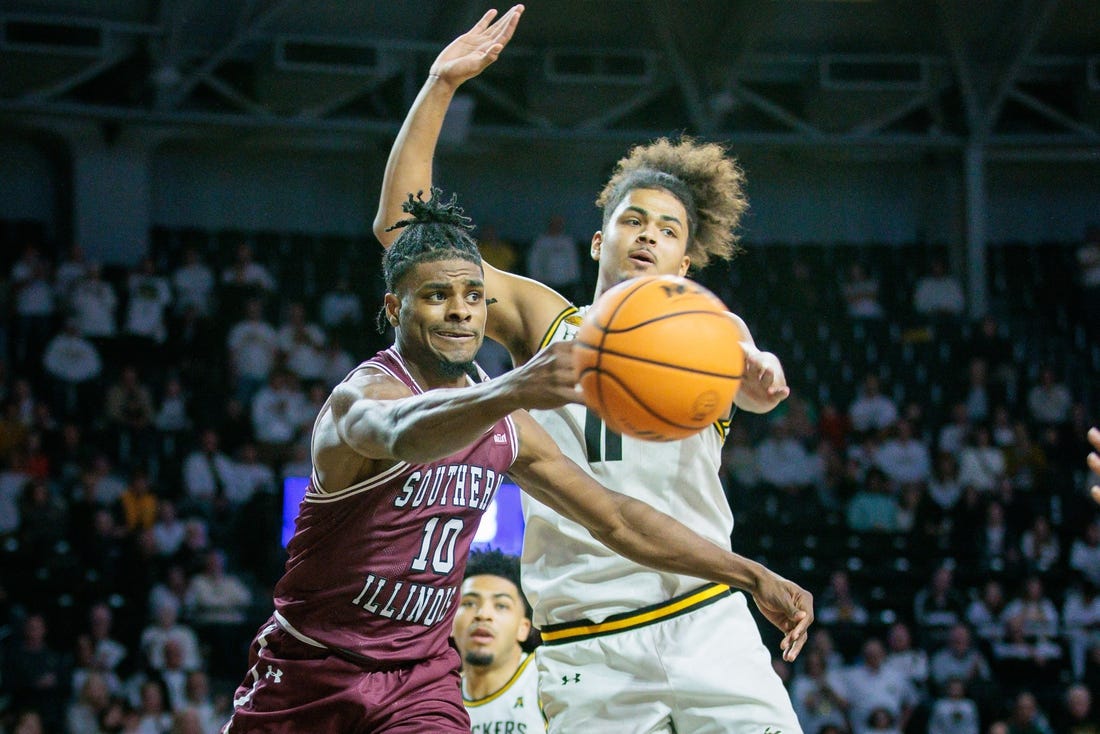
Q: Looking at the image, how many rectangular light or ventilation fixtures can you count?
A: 4